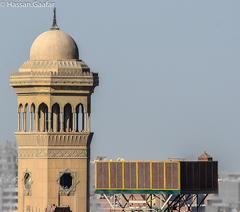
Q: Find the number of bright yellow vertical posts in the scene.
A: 7